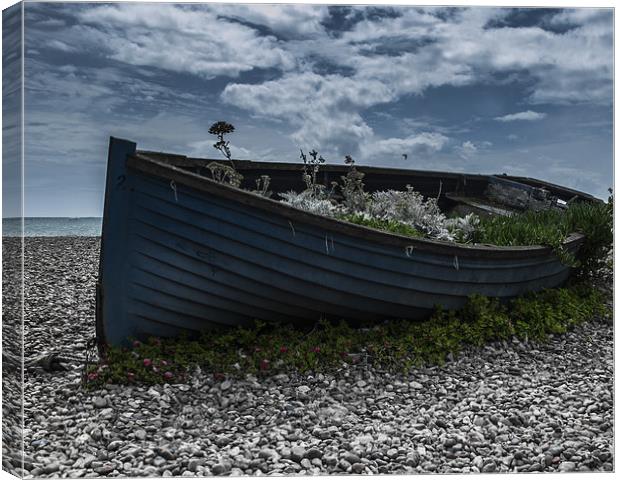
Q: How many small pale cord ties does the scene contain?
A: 5